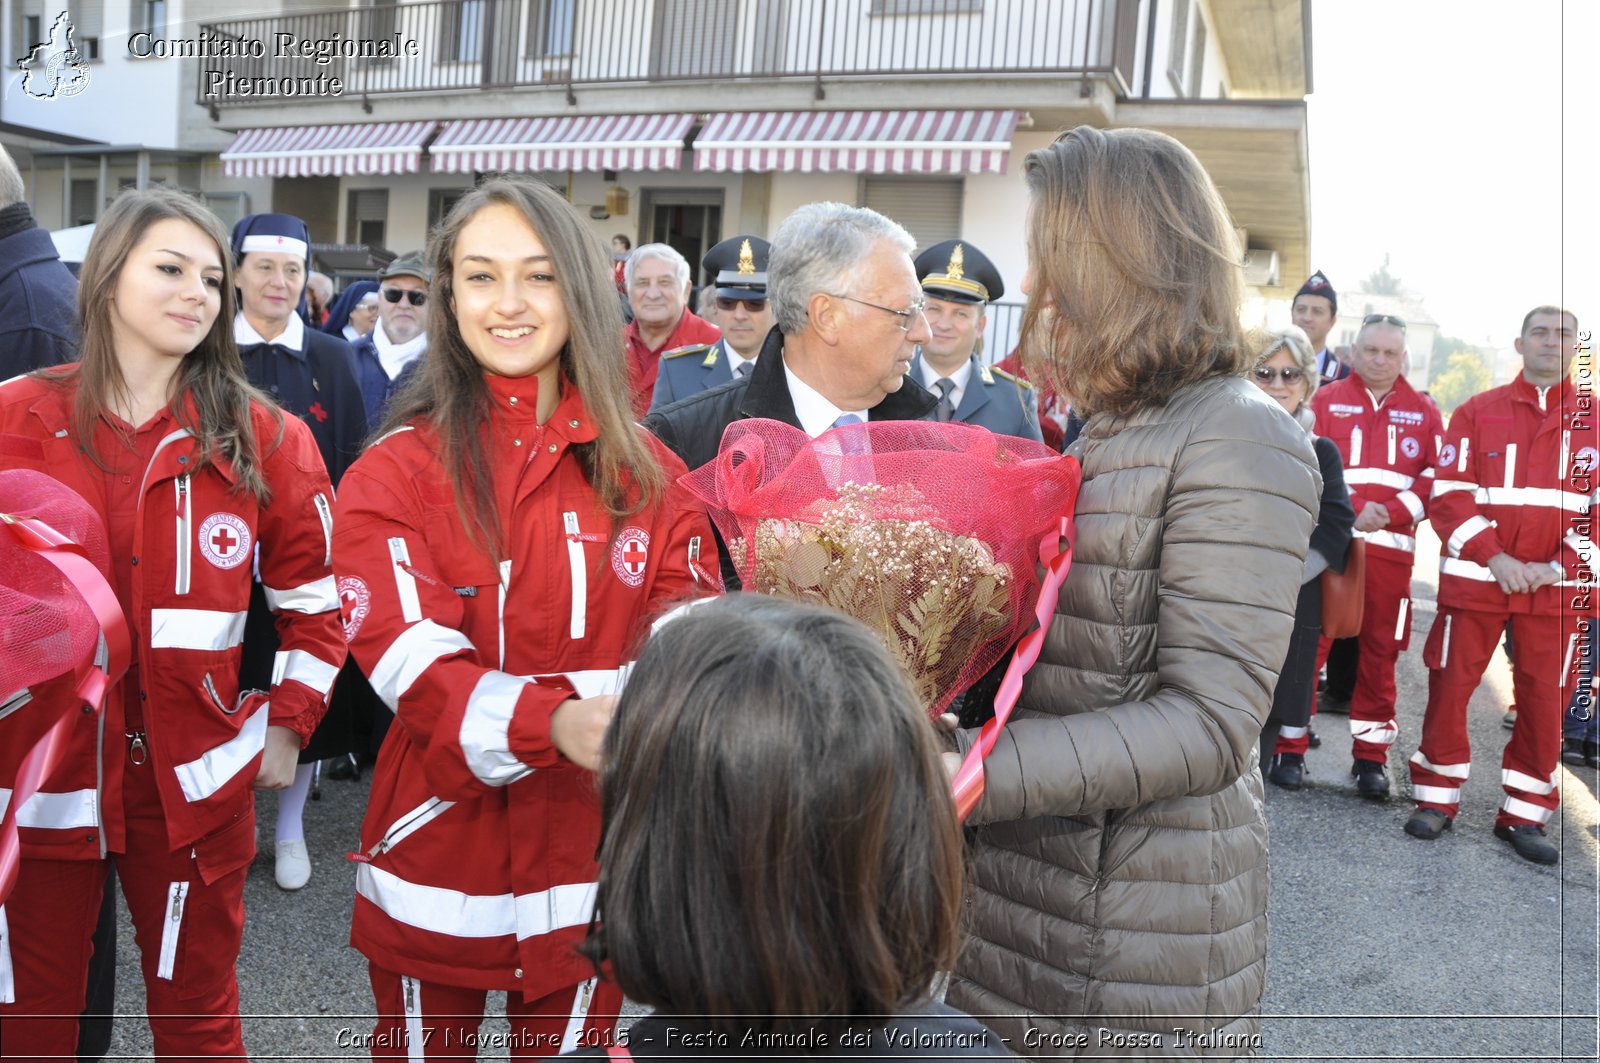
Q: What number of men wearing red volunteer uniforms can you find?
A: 3